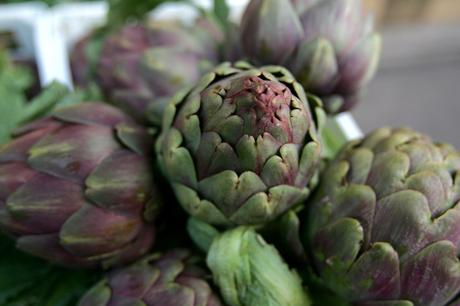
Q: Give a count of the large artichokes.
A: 6